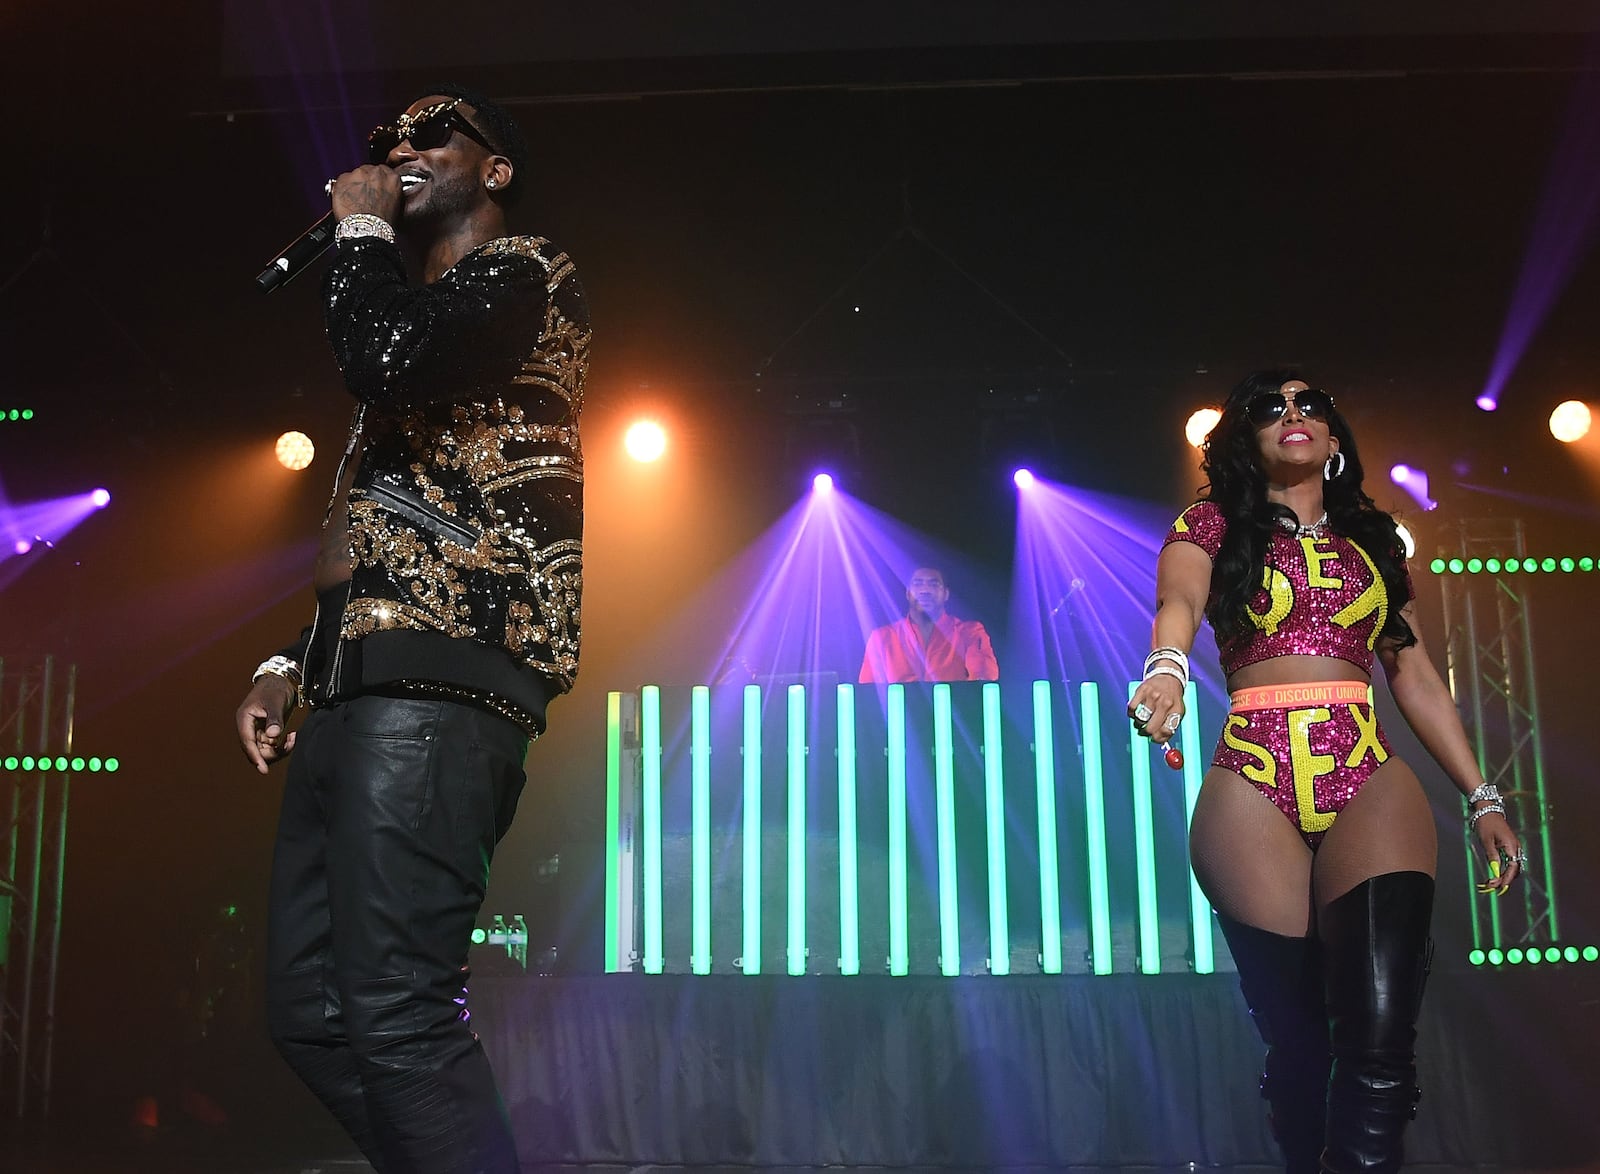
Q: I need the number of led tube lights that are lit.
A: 13